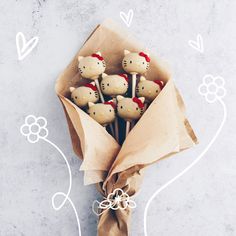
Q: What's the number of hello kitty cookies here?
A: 7